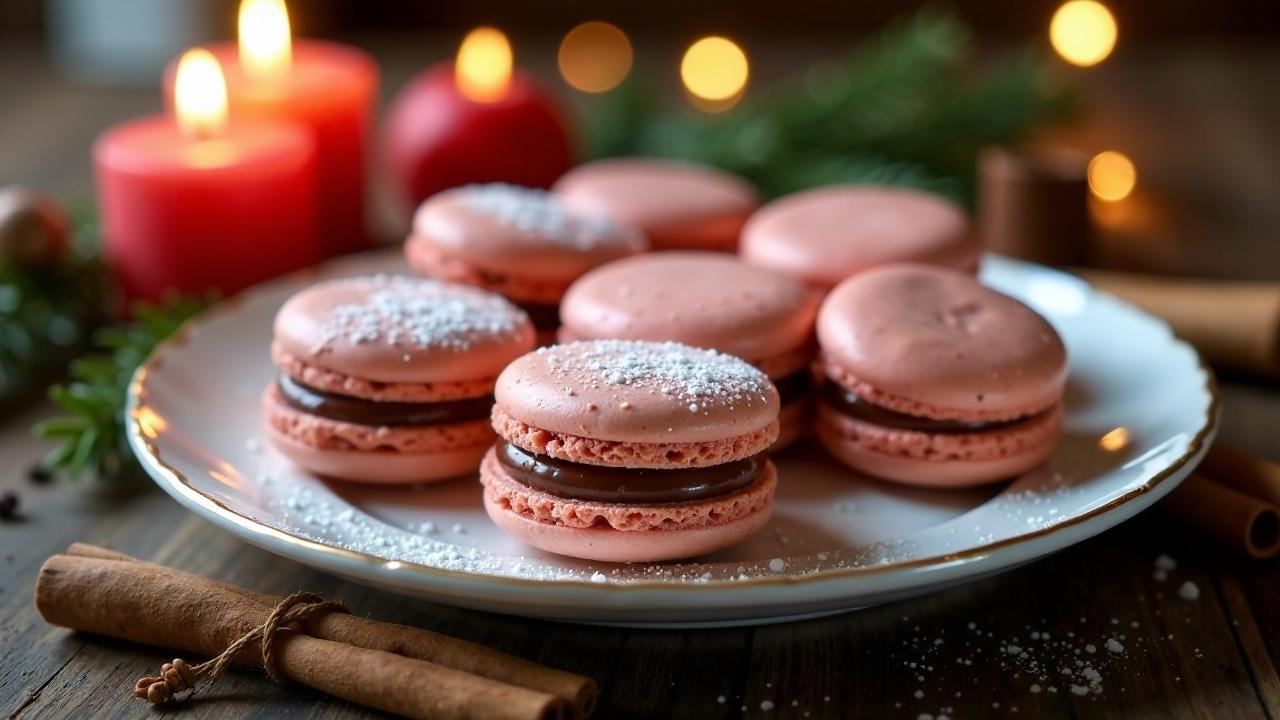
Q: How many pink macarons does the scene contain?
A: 7